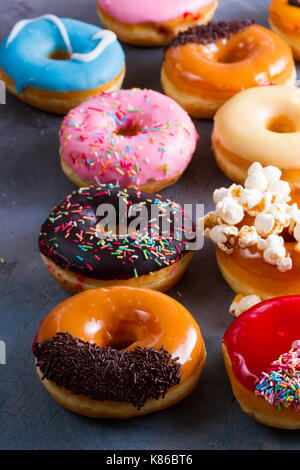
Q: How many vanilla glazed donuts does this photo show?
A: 1